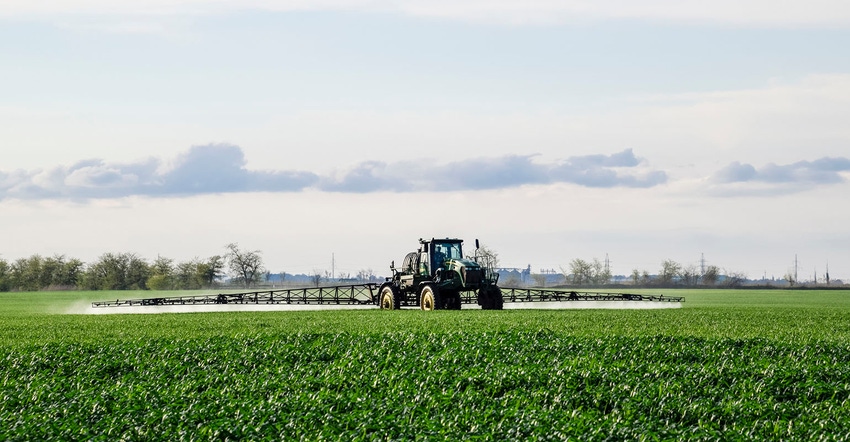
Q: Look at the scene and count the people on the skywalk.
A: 0